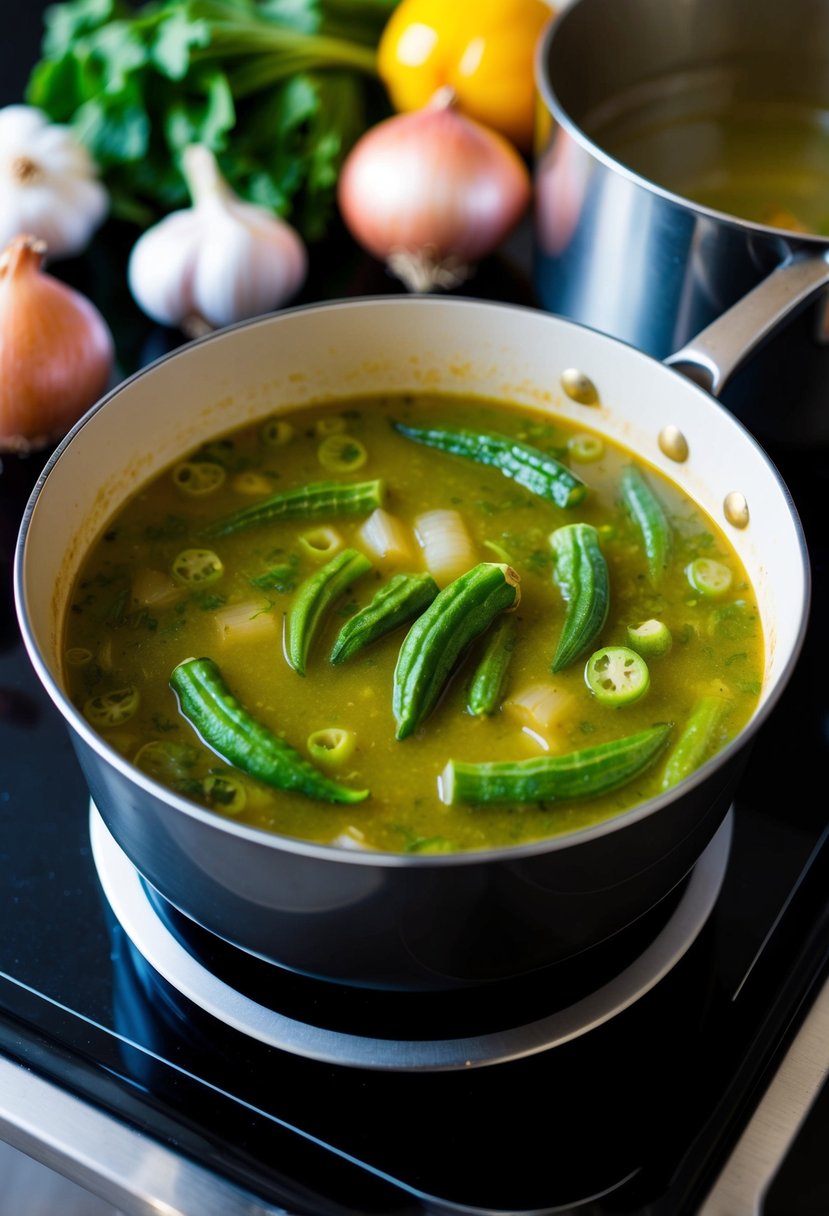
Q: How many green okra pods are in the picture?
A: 11